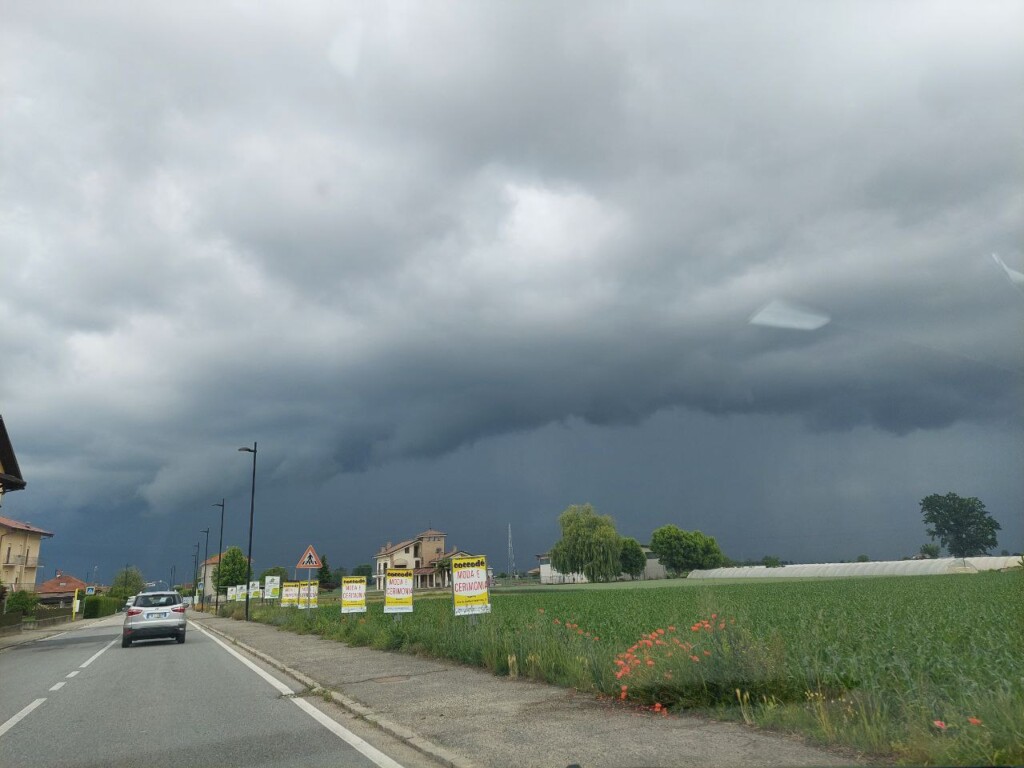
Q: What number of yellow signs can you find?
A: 5